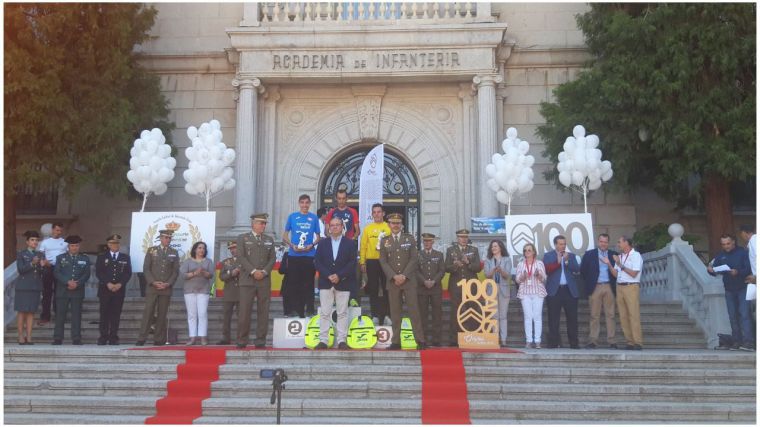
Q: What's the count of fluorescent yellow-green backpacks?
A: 3